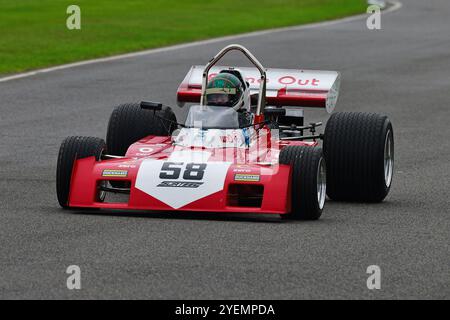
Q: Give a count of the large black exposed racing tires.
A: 4